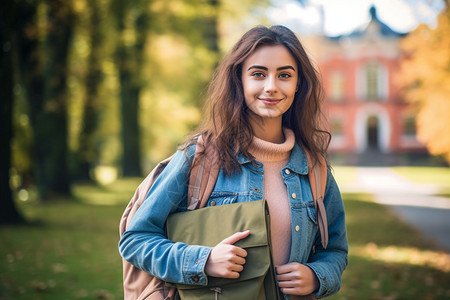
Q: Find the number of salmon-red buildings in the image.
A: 1